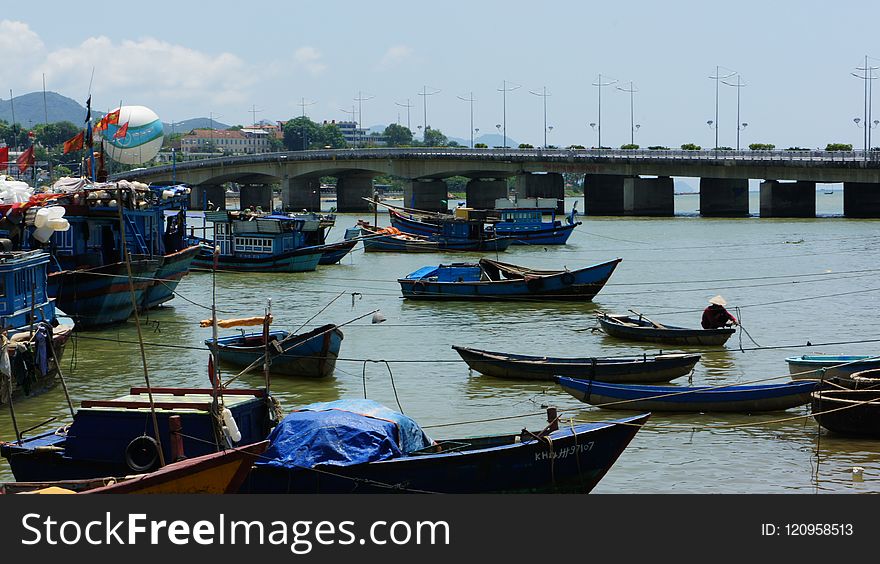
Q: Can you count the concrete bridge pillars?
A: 12